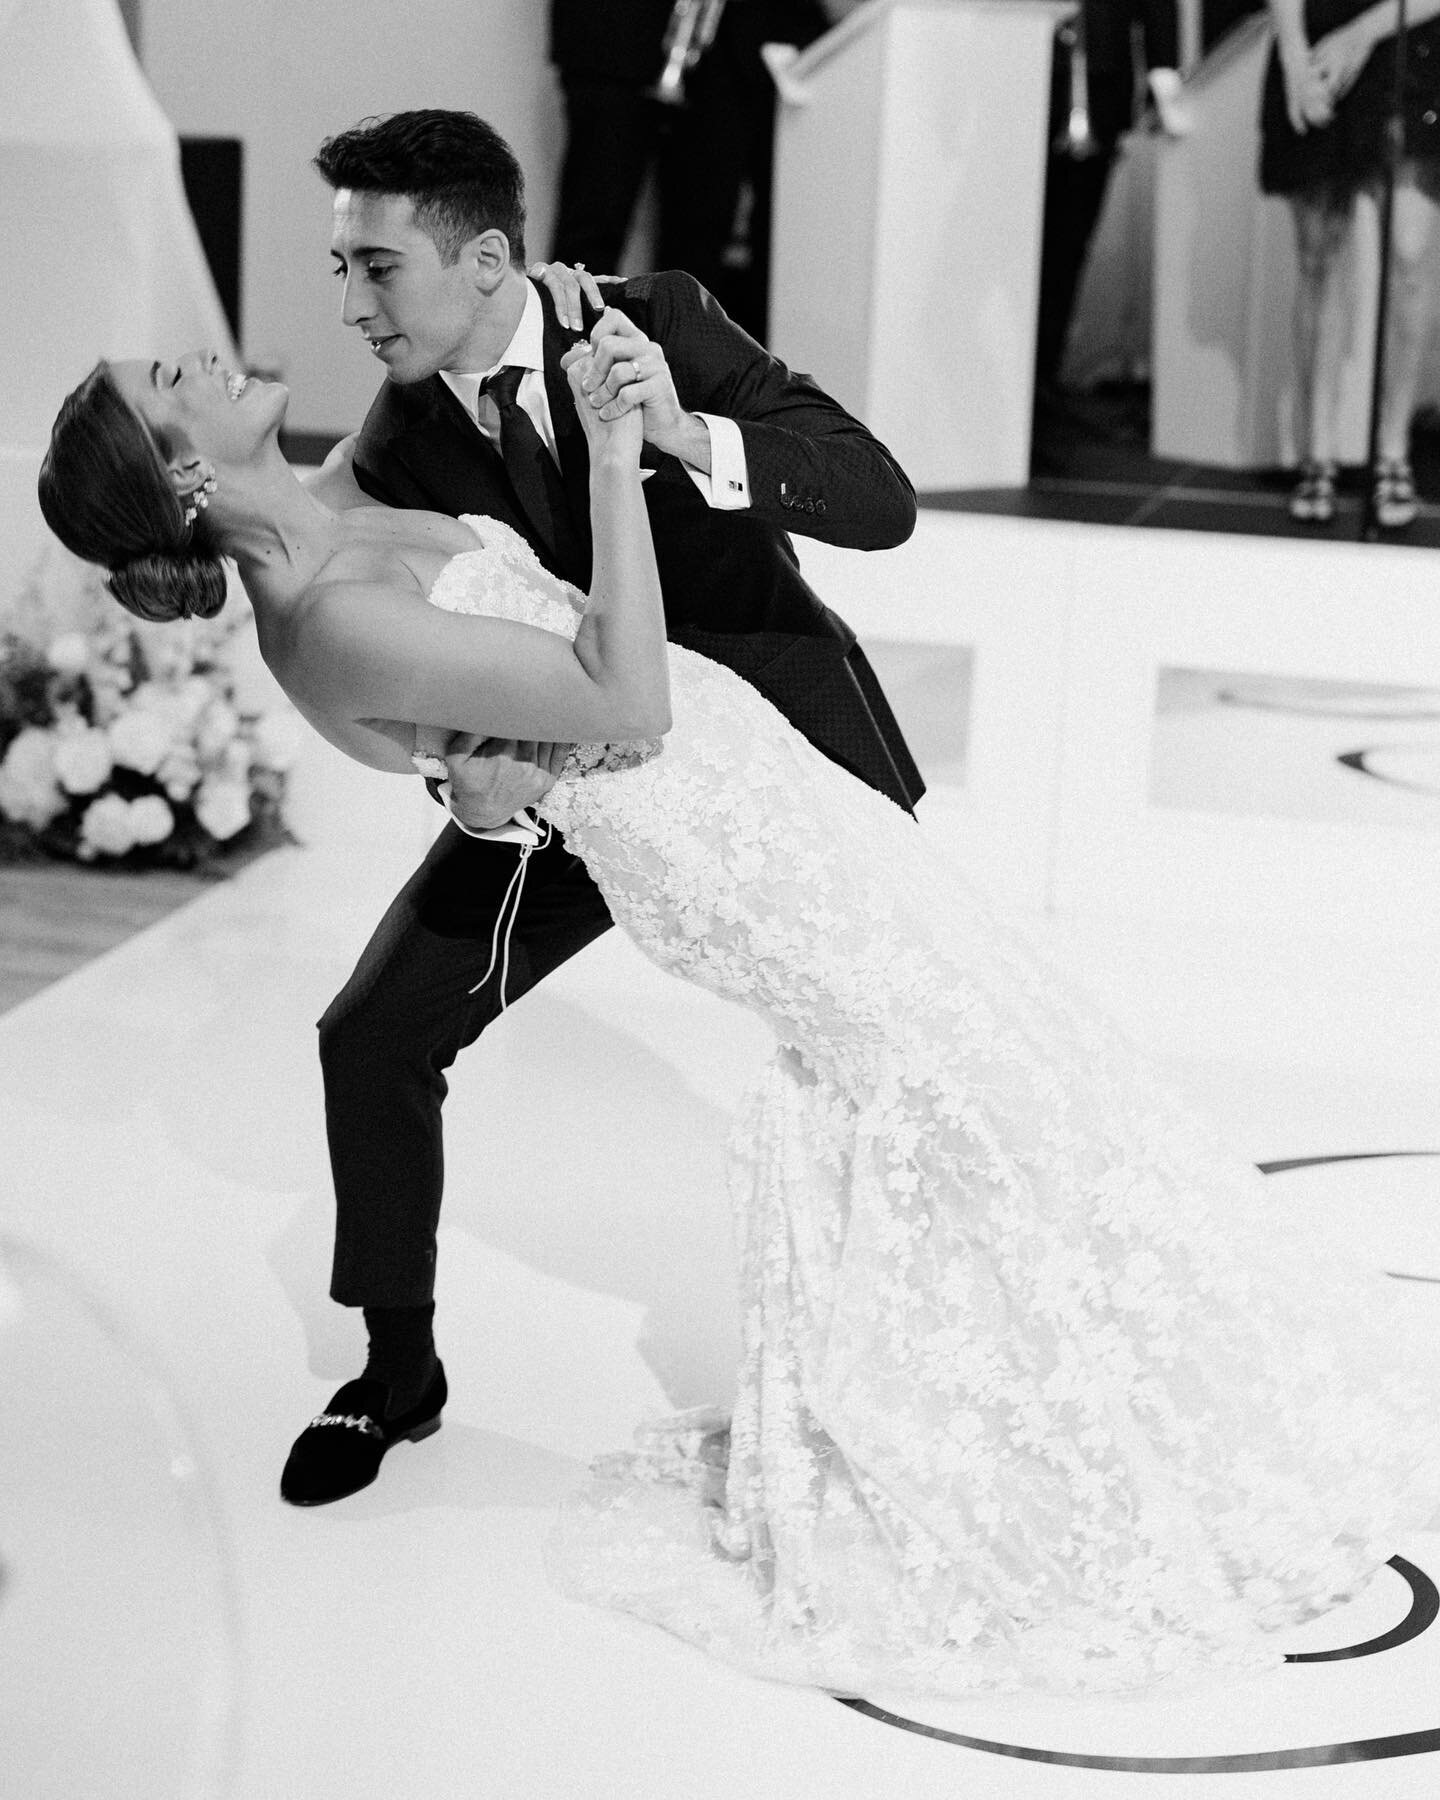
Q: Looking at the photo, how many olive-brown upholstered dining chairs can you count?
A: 0